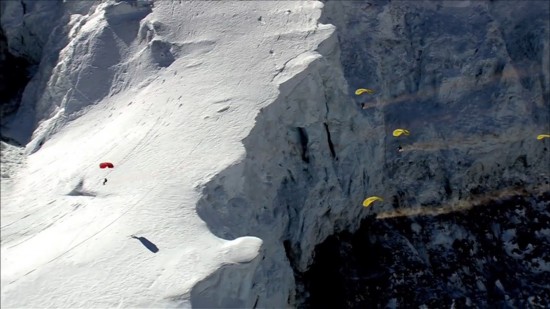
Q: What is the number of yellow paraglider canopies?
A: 4